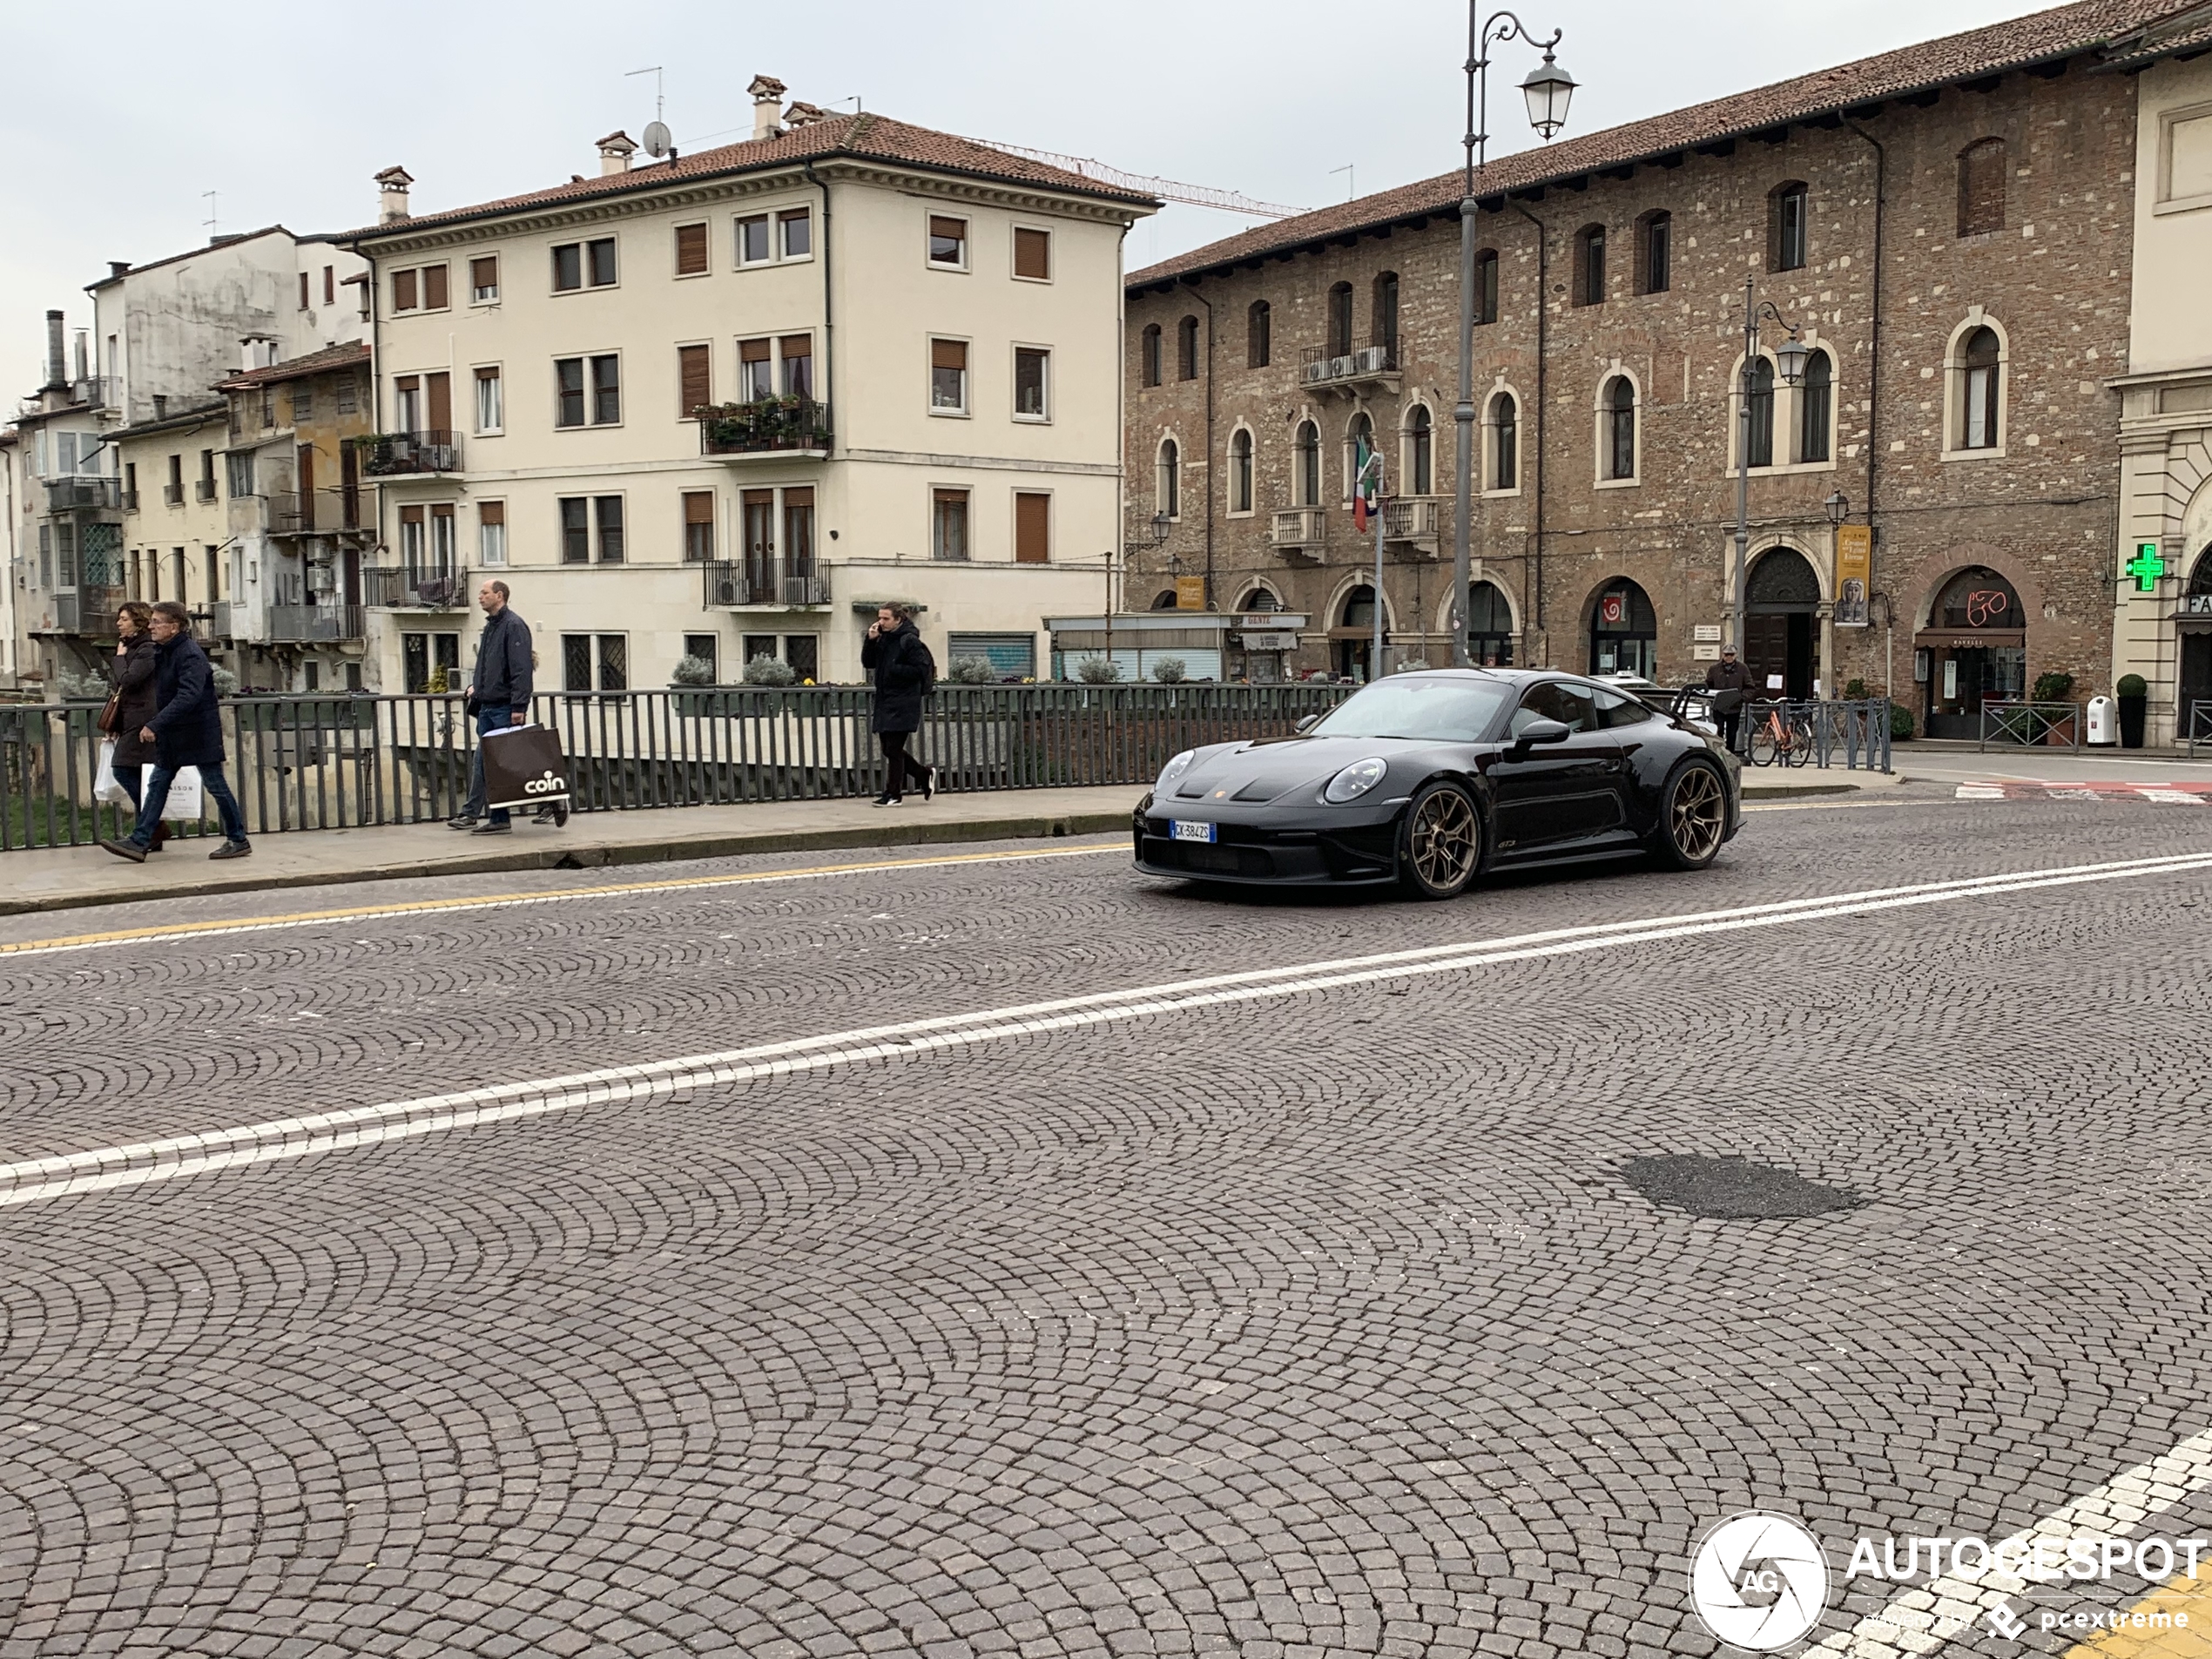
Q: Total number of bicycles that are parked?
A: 1